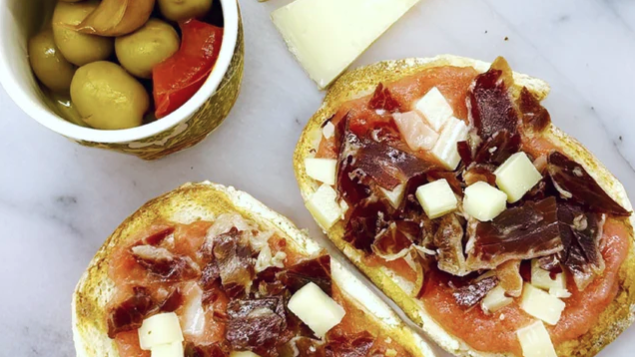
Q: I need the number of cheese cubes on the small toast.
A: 4